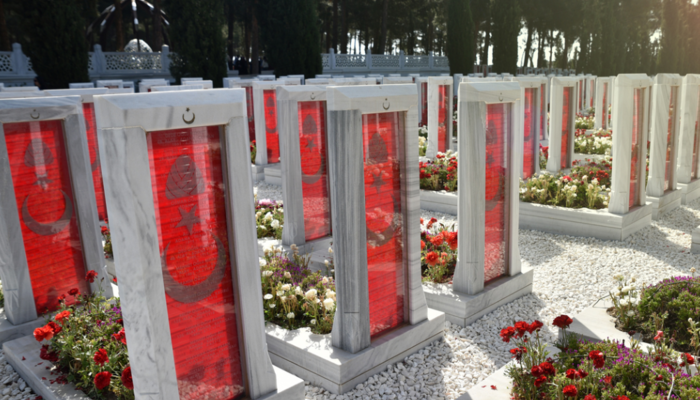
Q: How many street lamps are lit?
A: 0